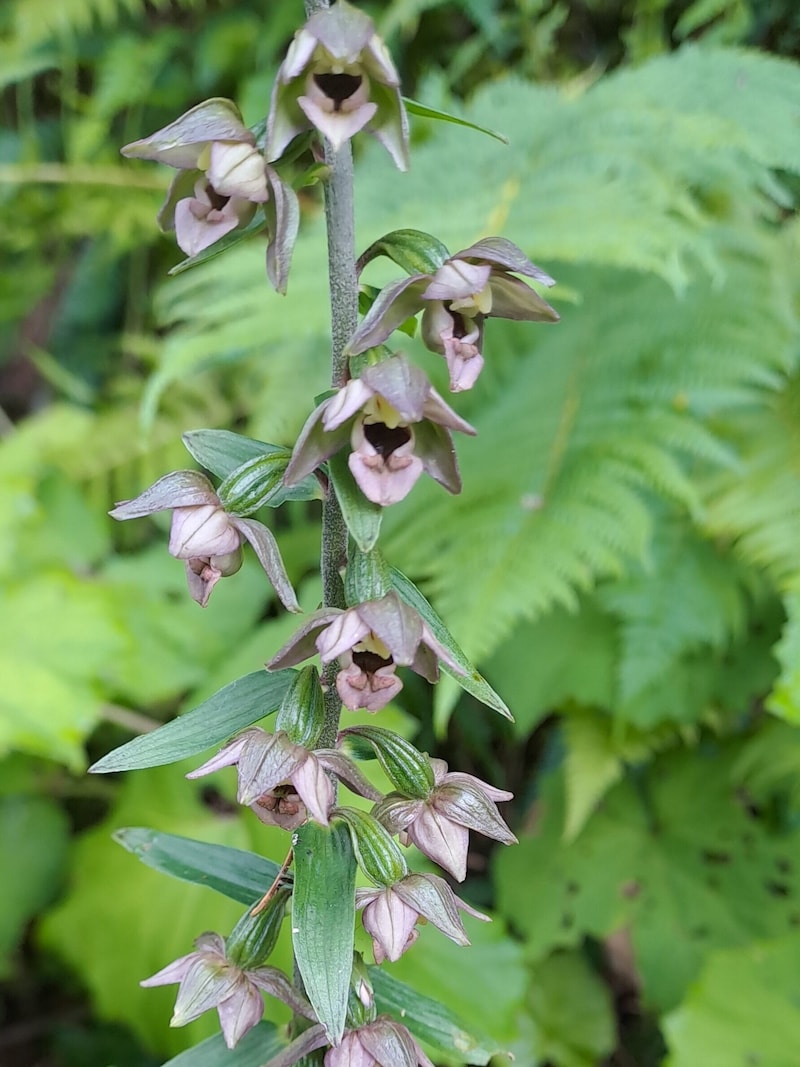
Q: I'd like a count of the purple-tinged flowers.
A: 11